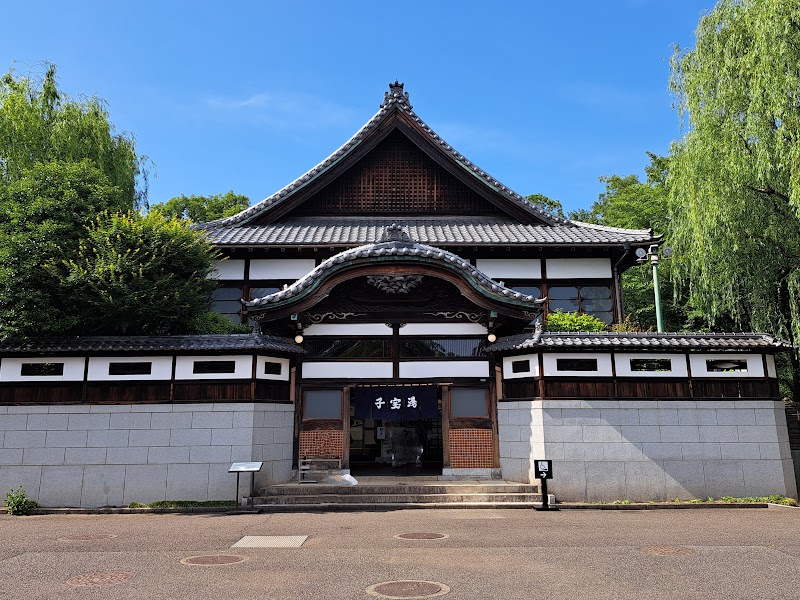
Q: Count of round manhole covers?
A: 6